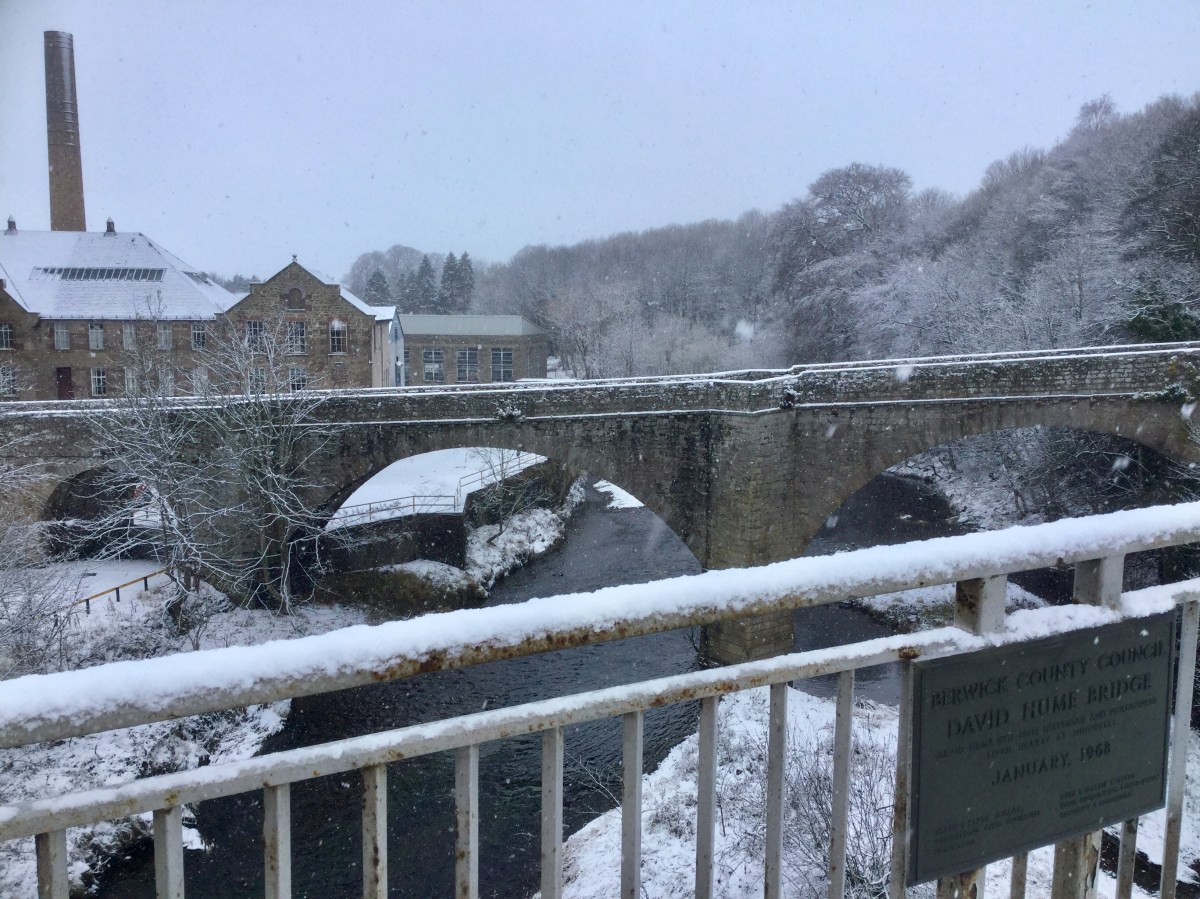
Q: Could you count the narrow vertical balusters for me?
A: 14